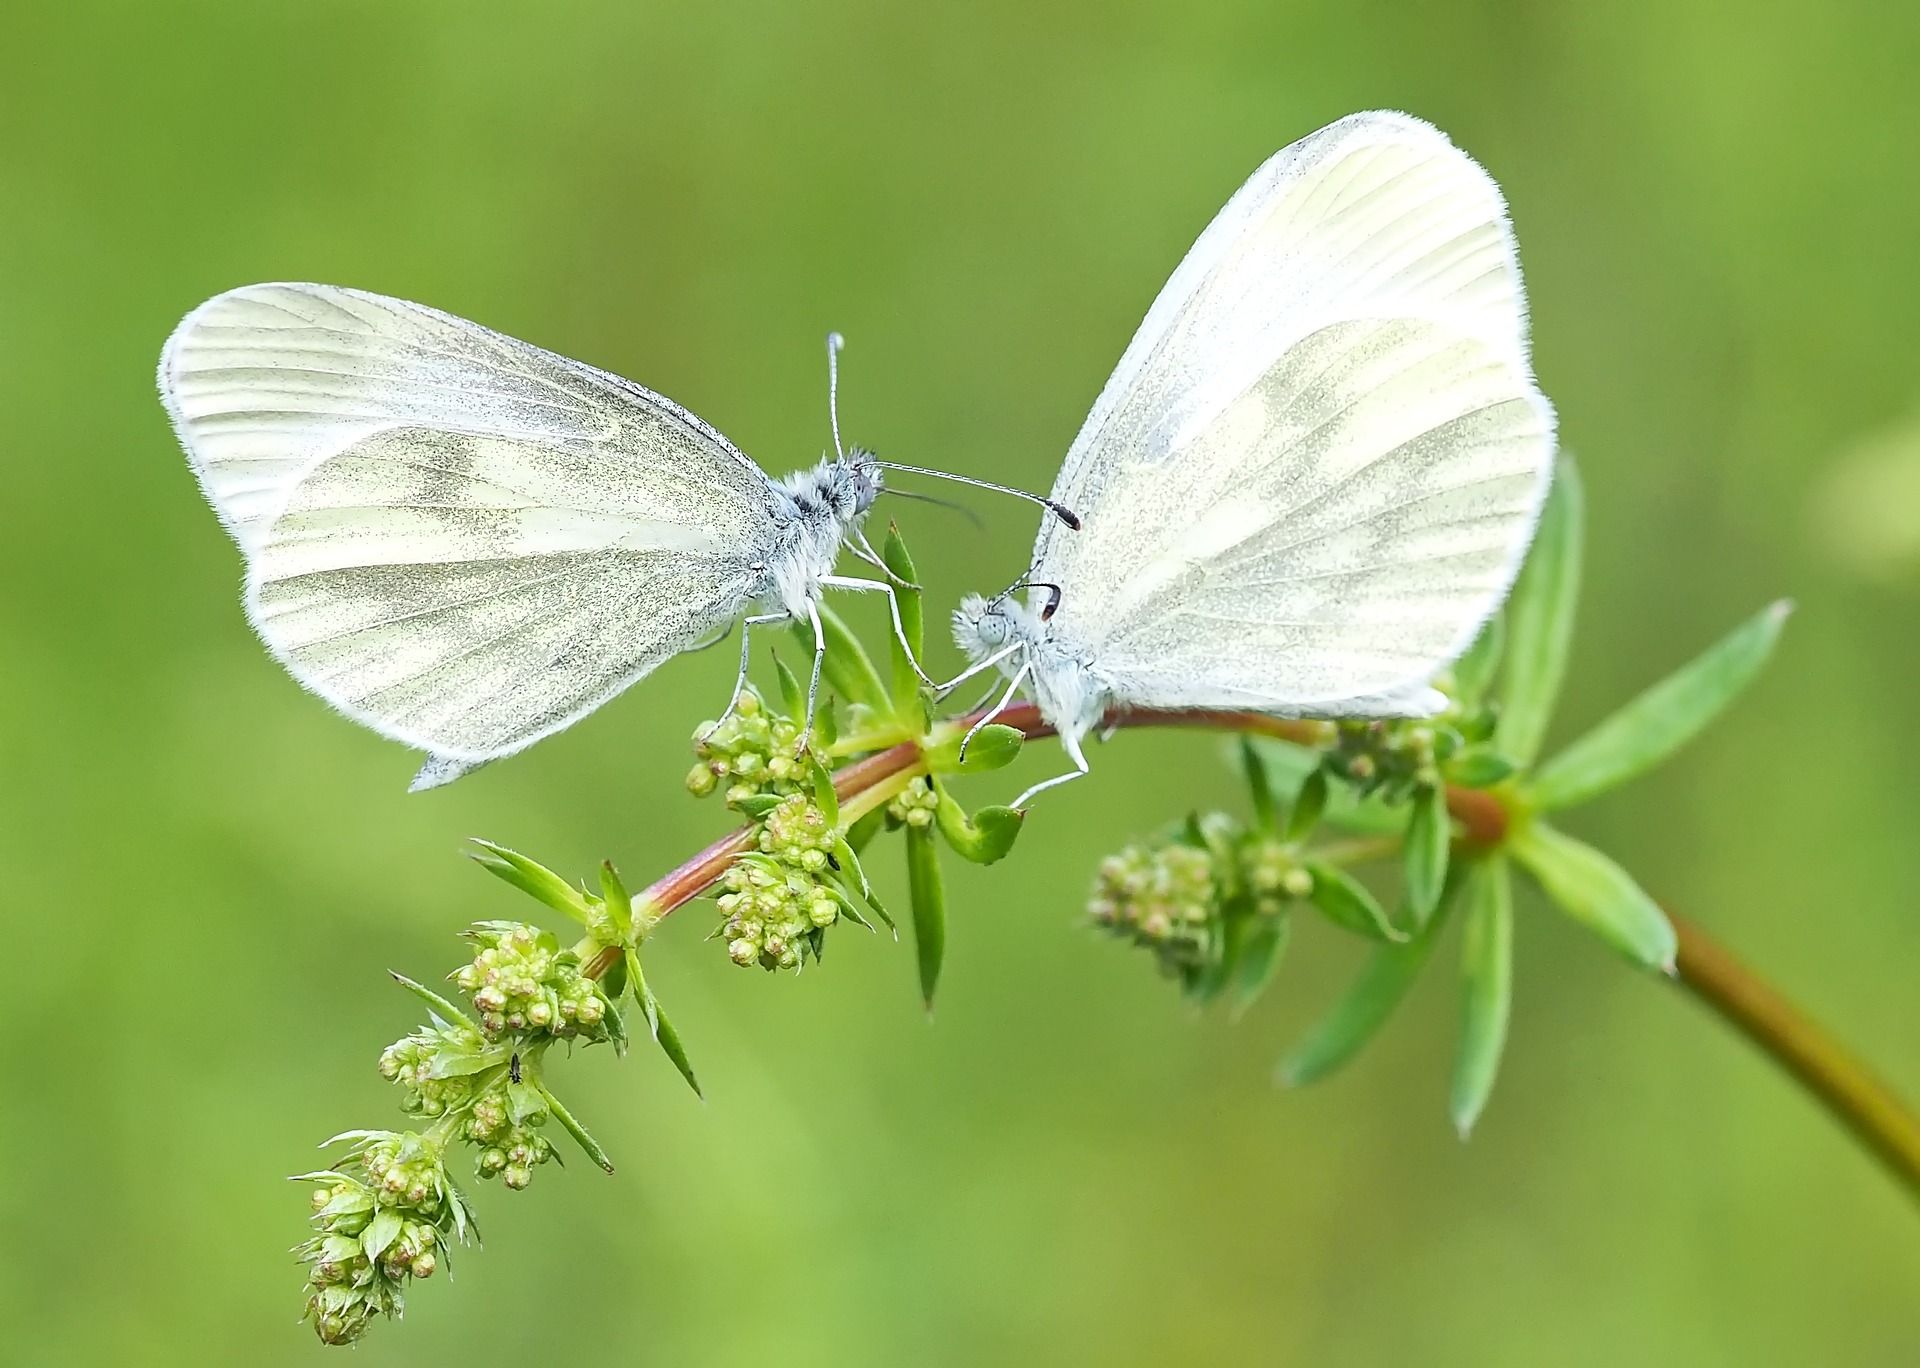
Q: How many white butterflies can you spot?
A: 2